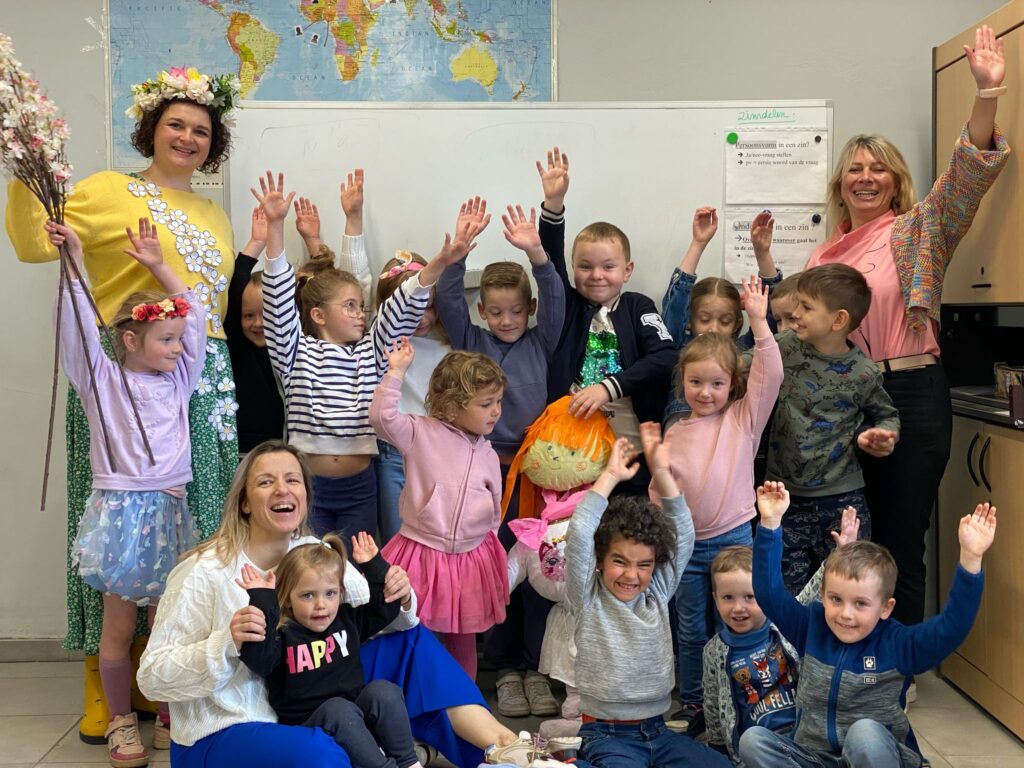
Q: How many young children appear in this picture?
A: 15